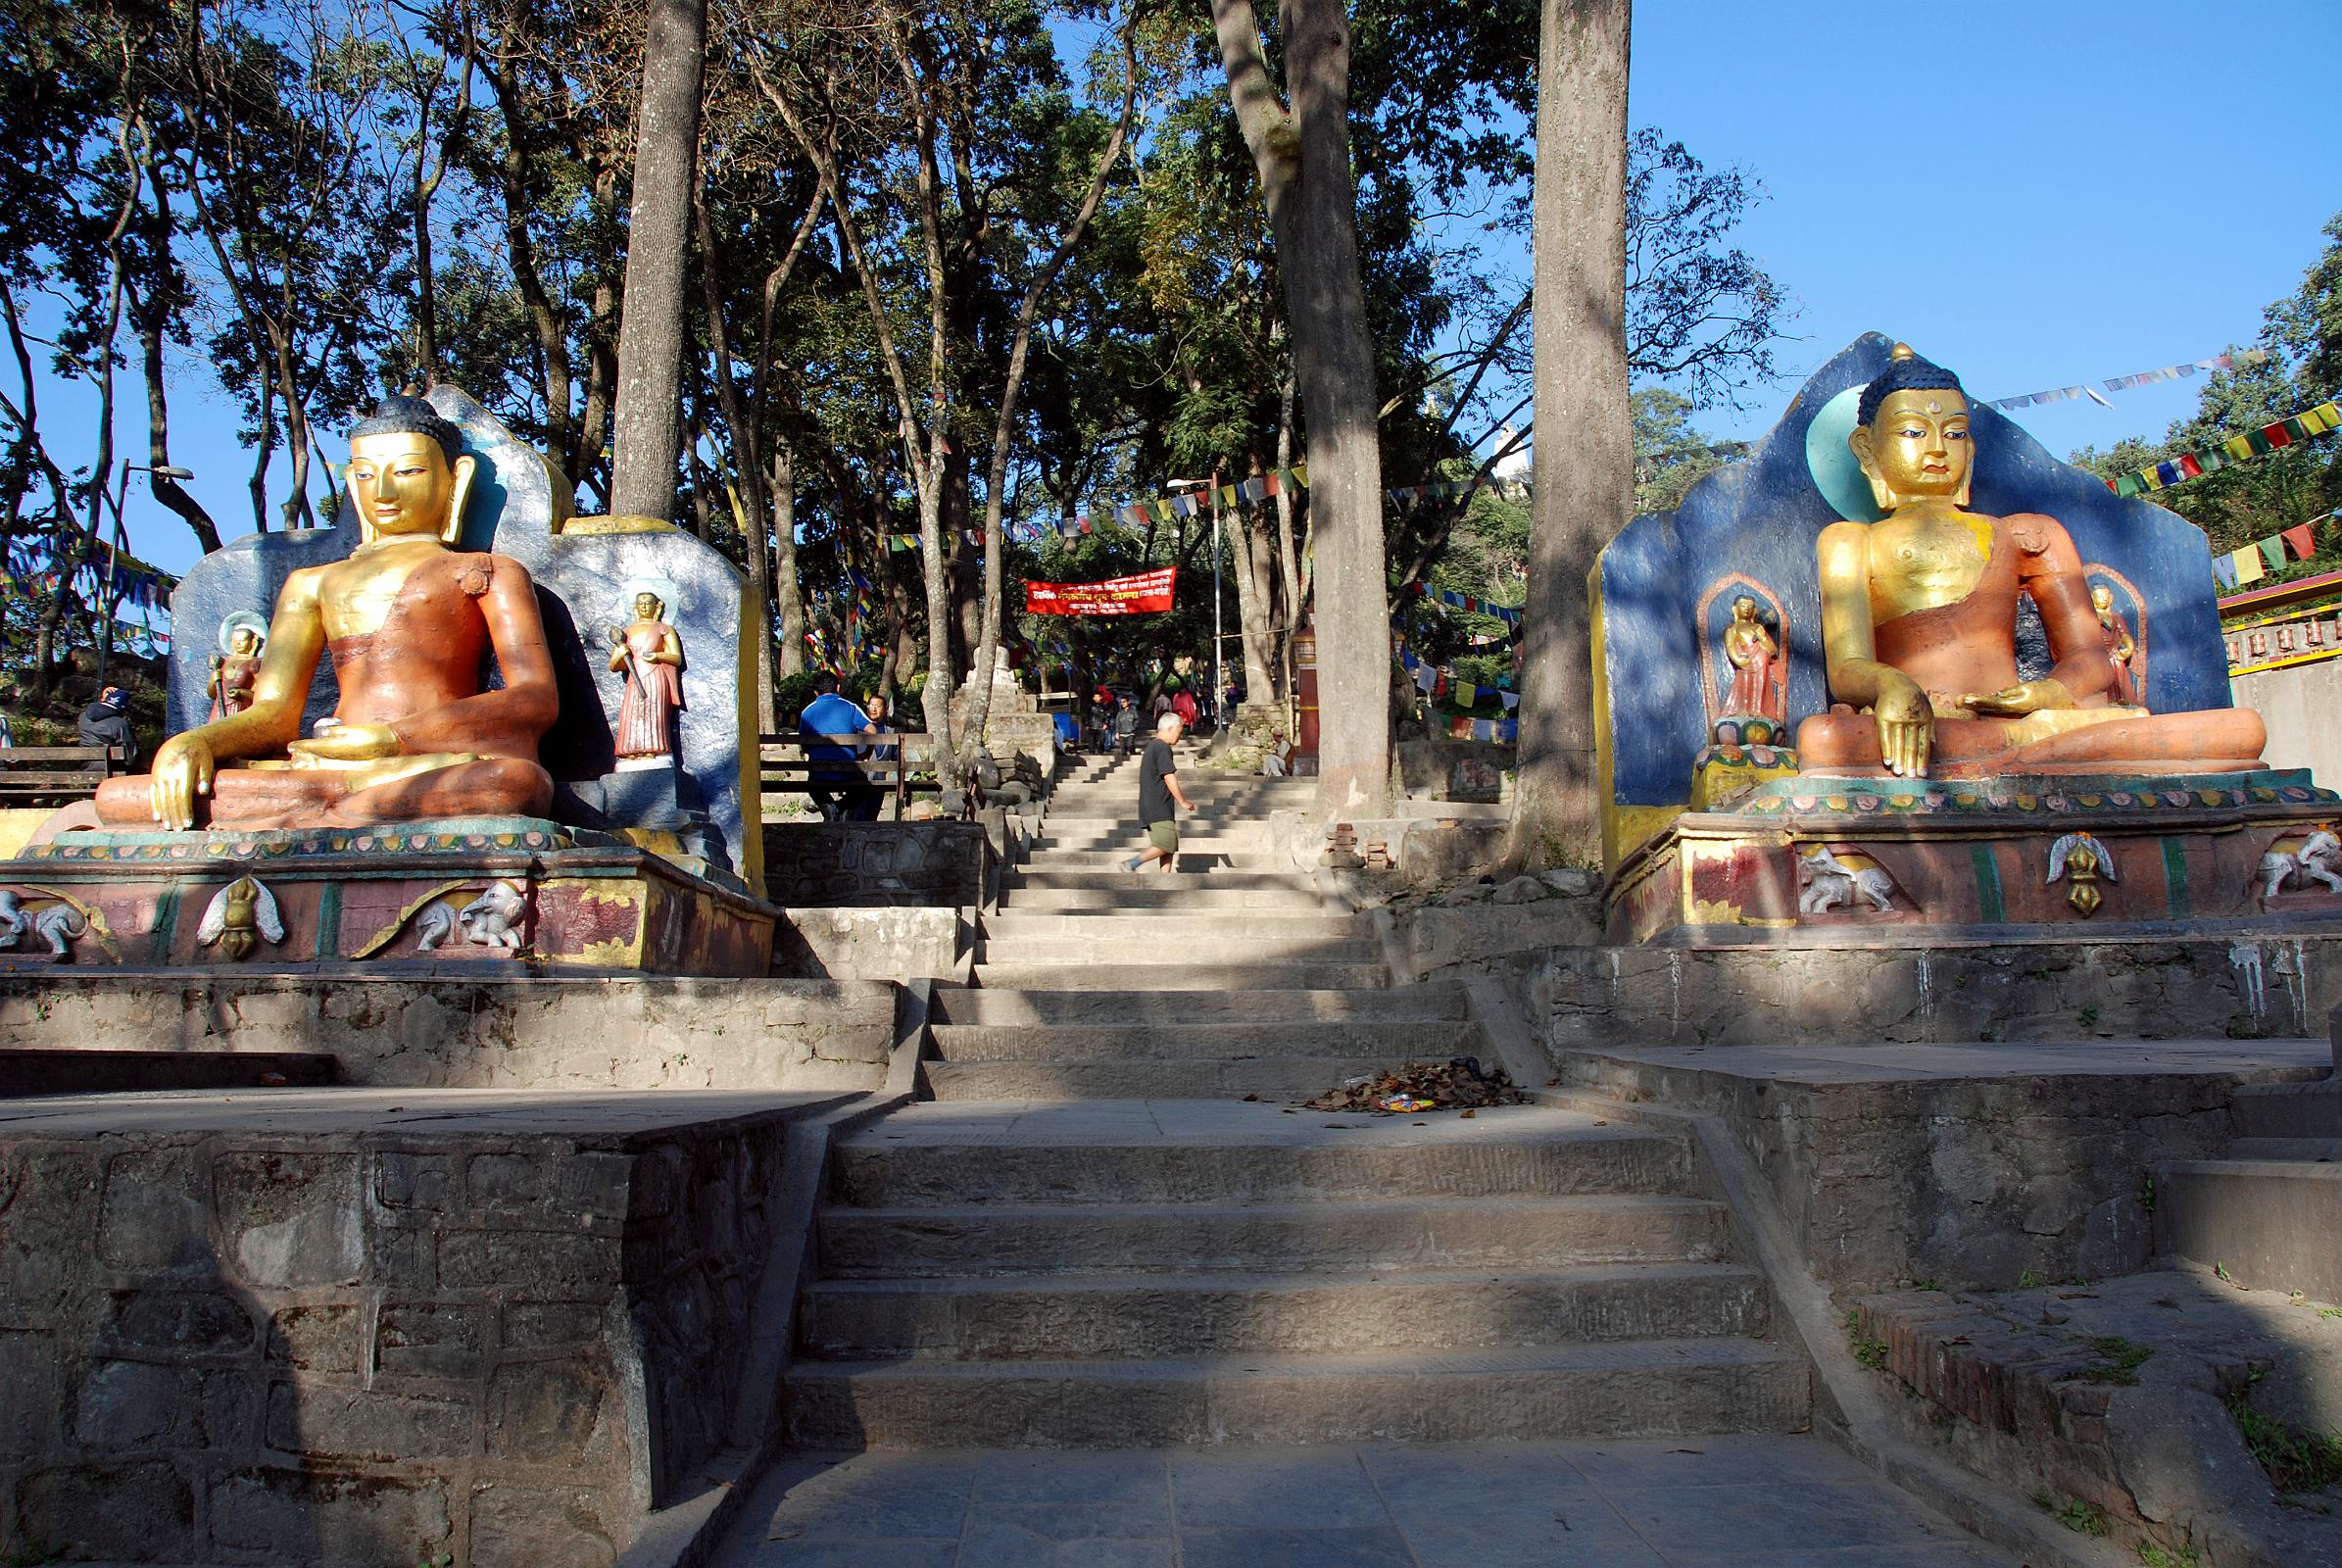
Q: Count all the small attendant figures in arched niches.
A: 2